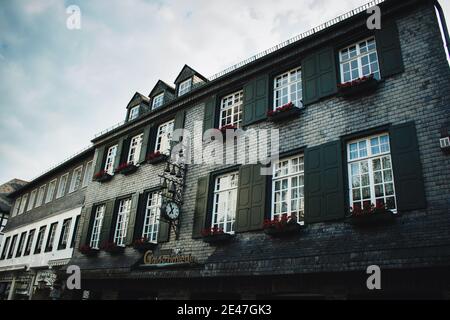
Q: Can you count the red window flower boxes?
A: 12